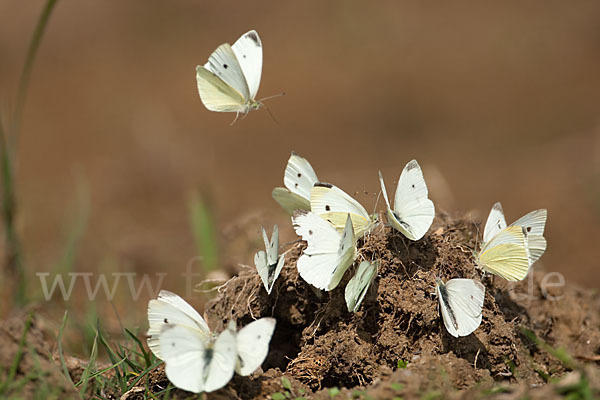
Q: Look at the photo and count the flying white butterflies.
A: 1